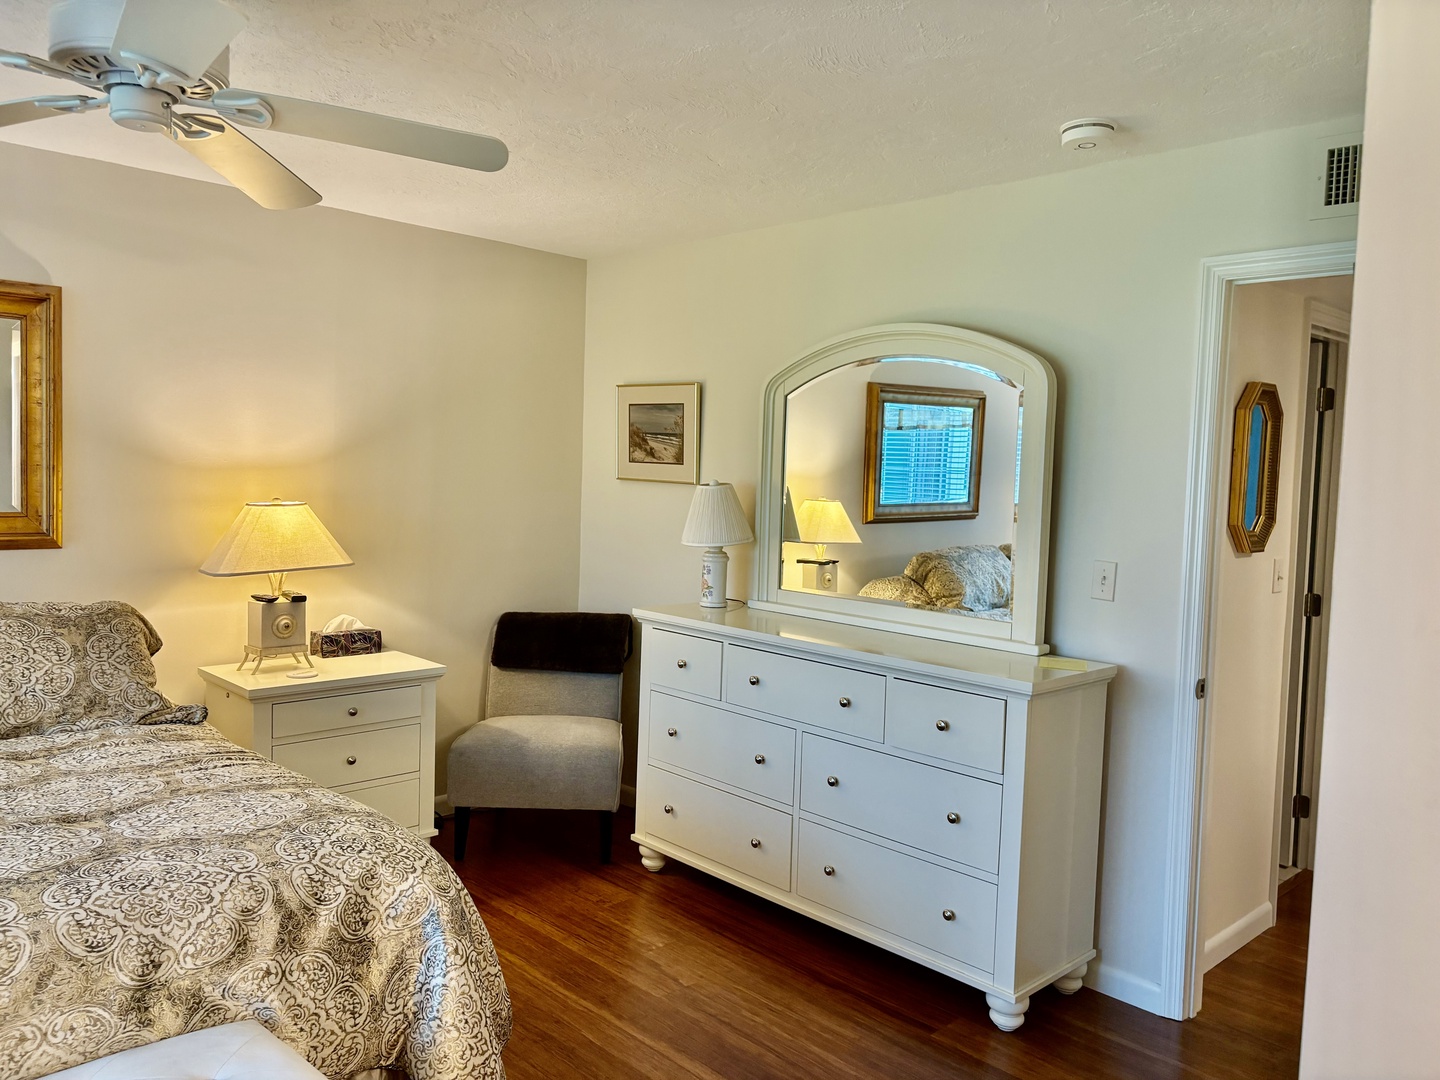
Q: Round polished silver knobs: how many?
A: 14